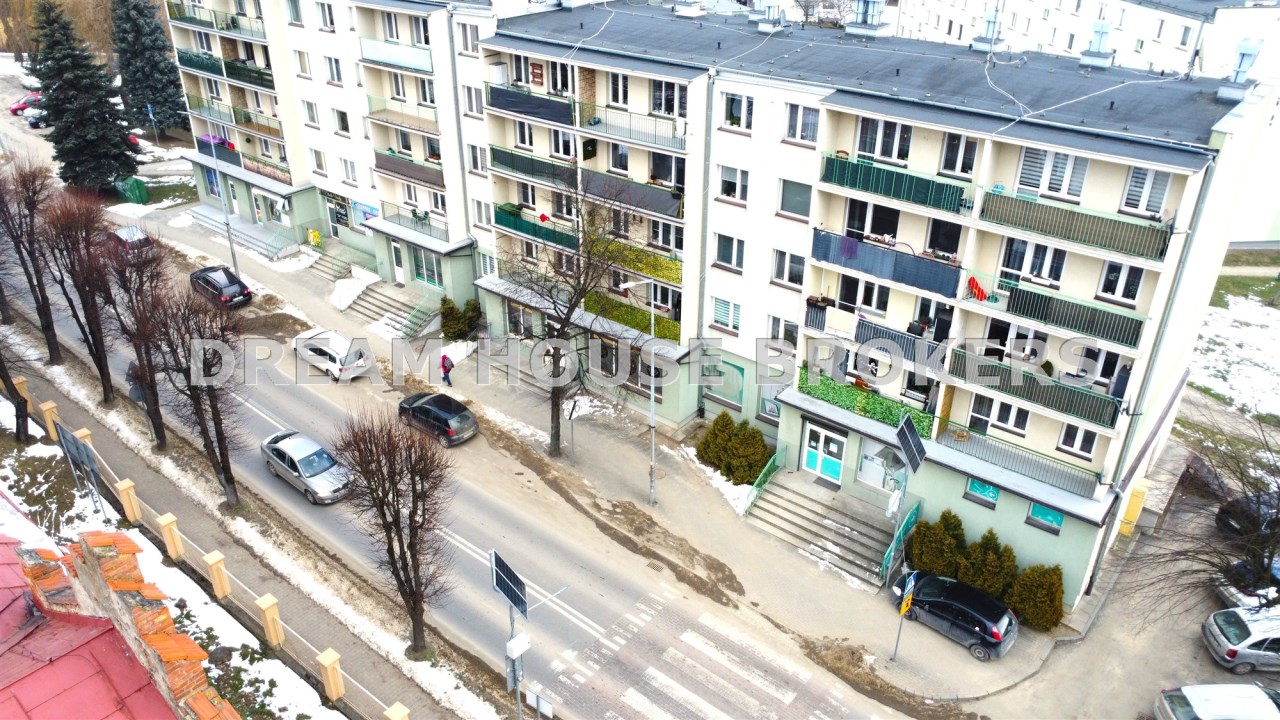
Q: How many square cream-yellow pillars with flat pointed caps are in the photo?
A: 9